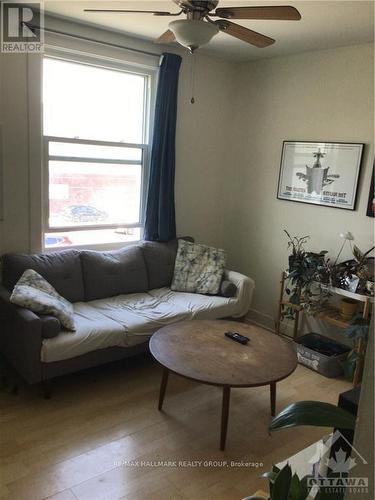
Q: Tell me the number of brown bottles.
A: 0